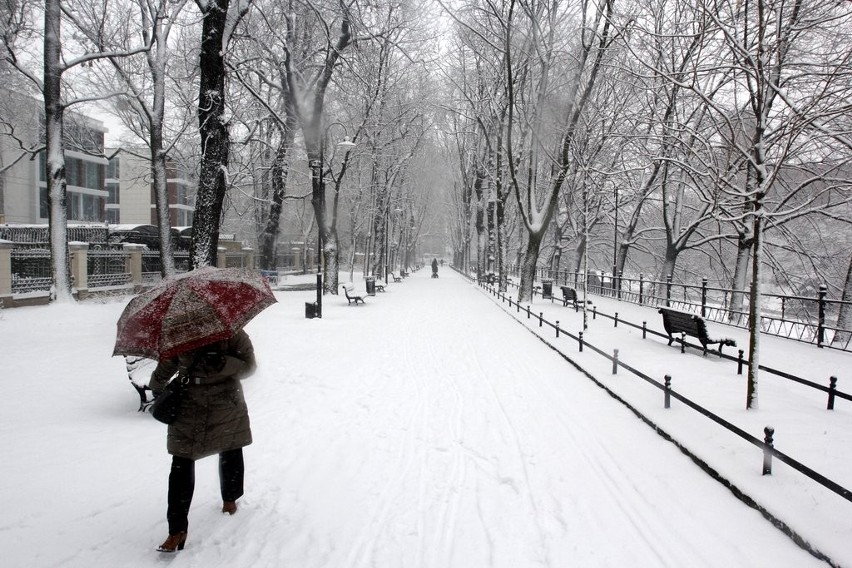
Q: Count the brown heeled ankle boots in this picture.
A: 2